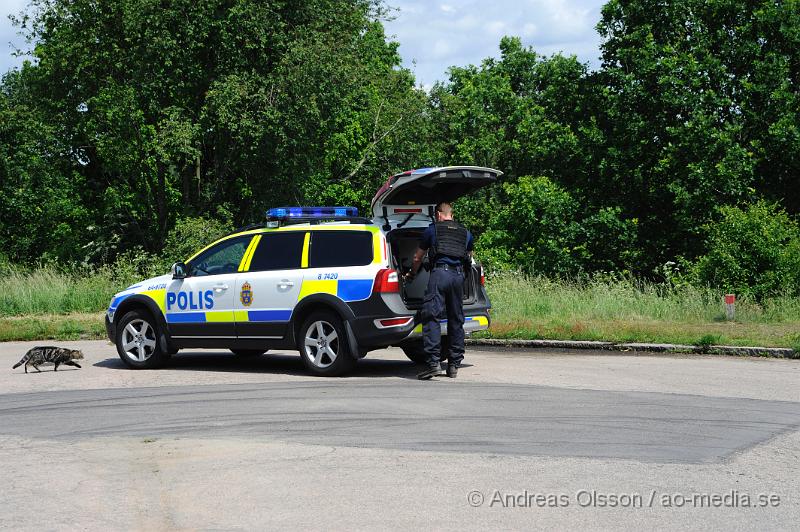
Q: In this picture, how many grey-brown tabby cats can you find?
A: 1